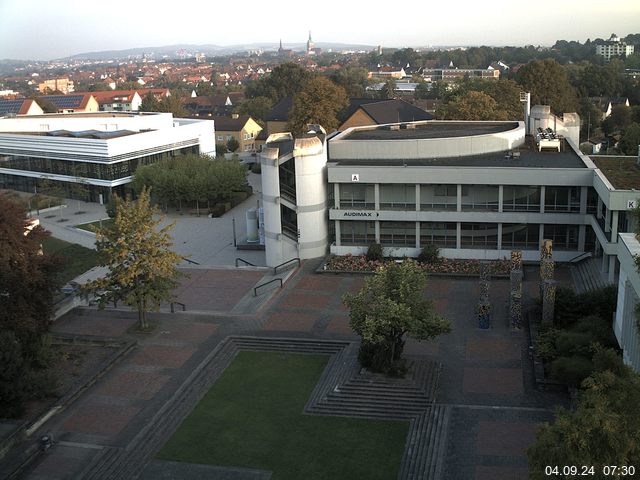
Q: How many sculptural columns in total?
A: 3